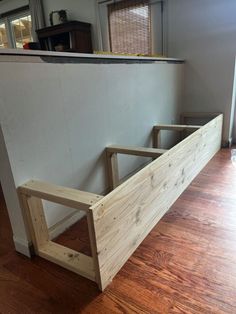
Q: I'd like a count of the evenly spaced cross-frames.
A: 4